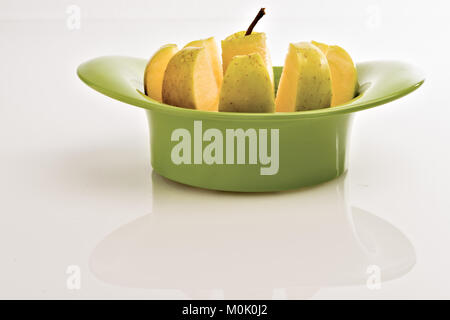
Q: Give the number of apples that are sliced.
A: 1